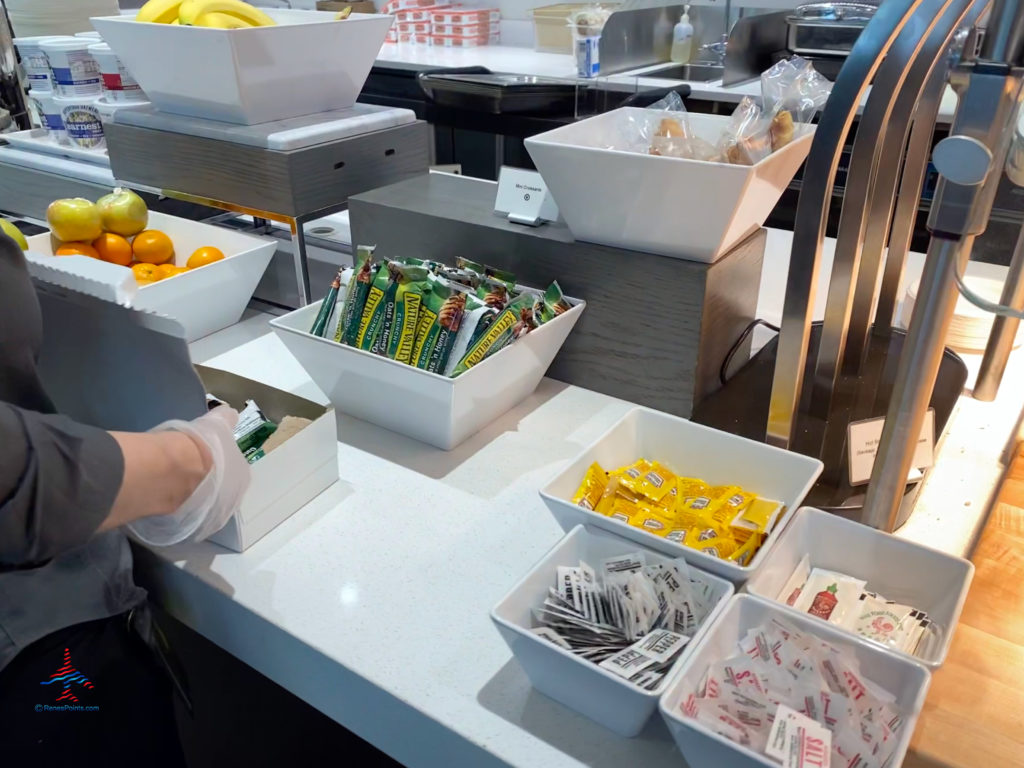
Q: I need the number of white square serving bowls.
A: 8